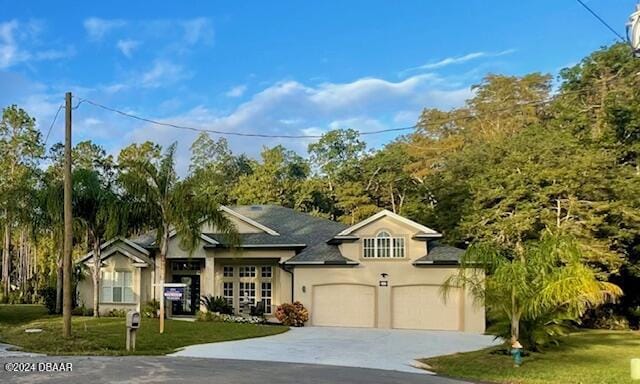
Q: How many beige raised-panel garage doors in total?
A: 2